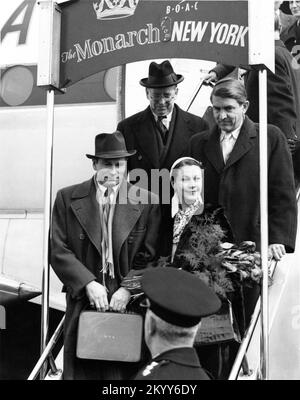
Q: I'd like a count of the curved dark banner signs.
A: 1